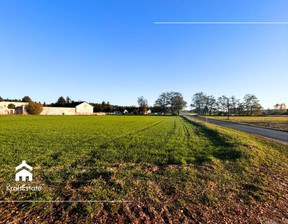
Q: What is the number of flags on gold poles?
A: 0